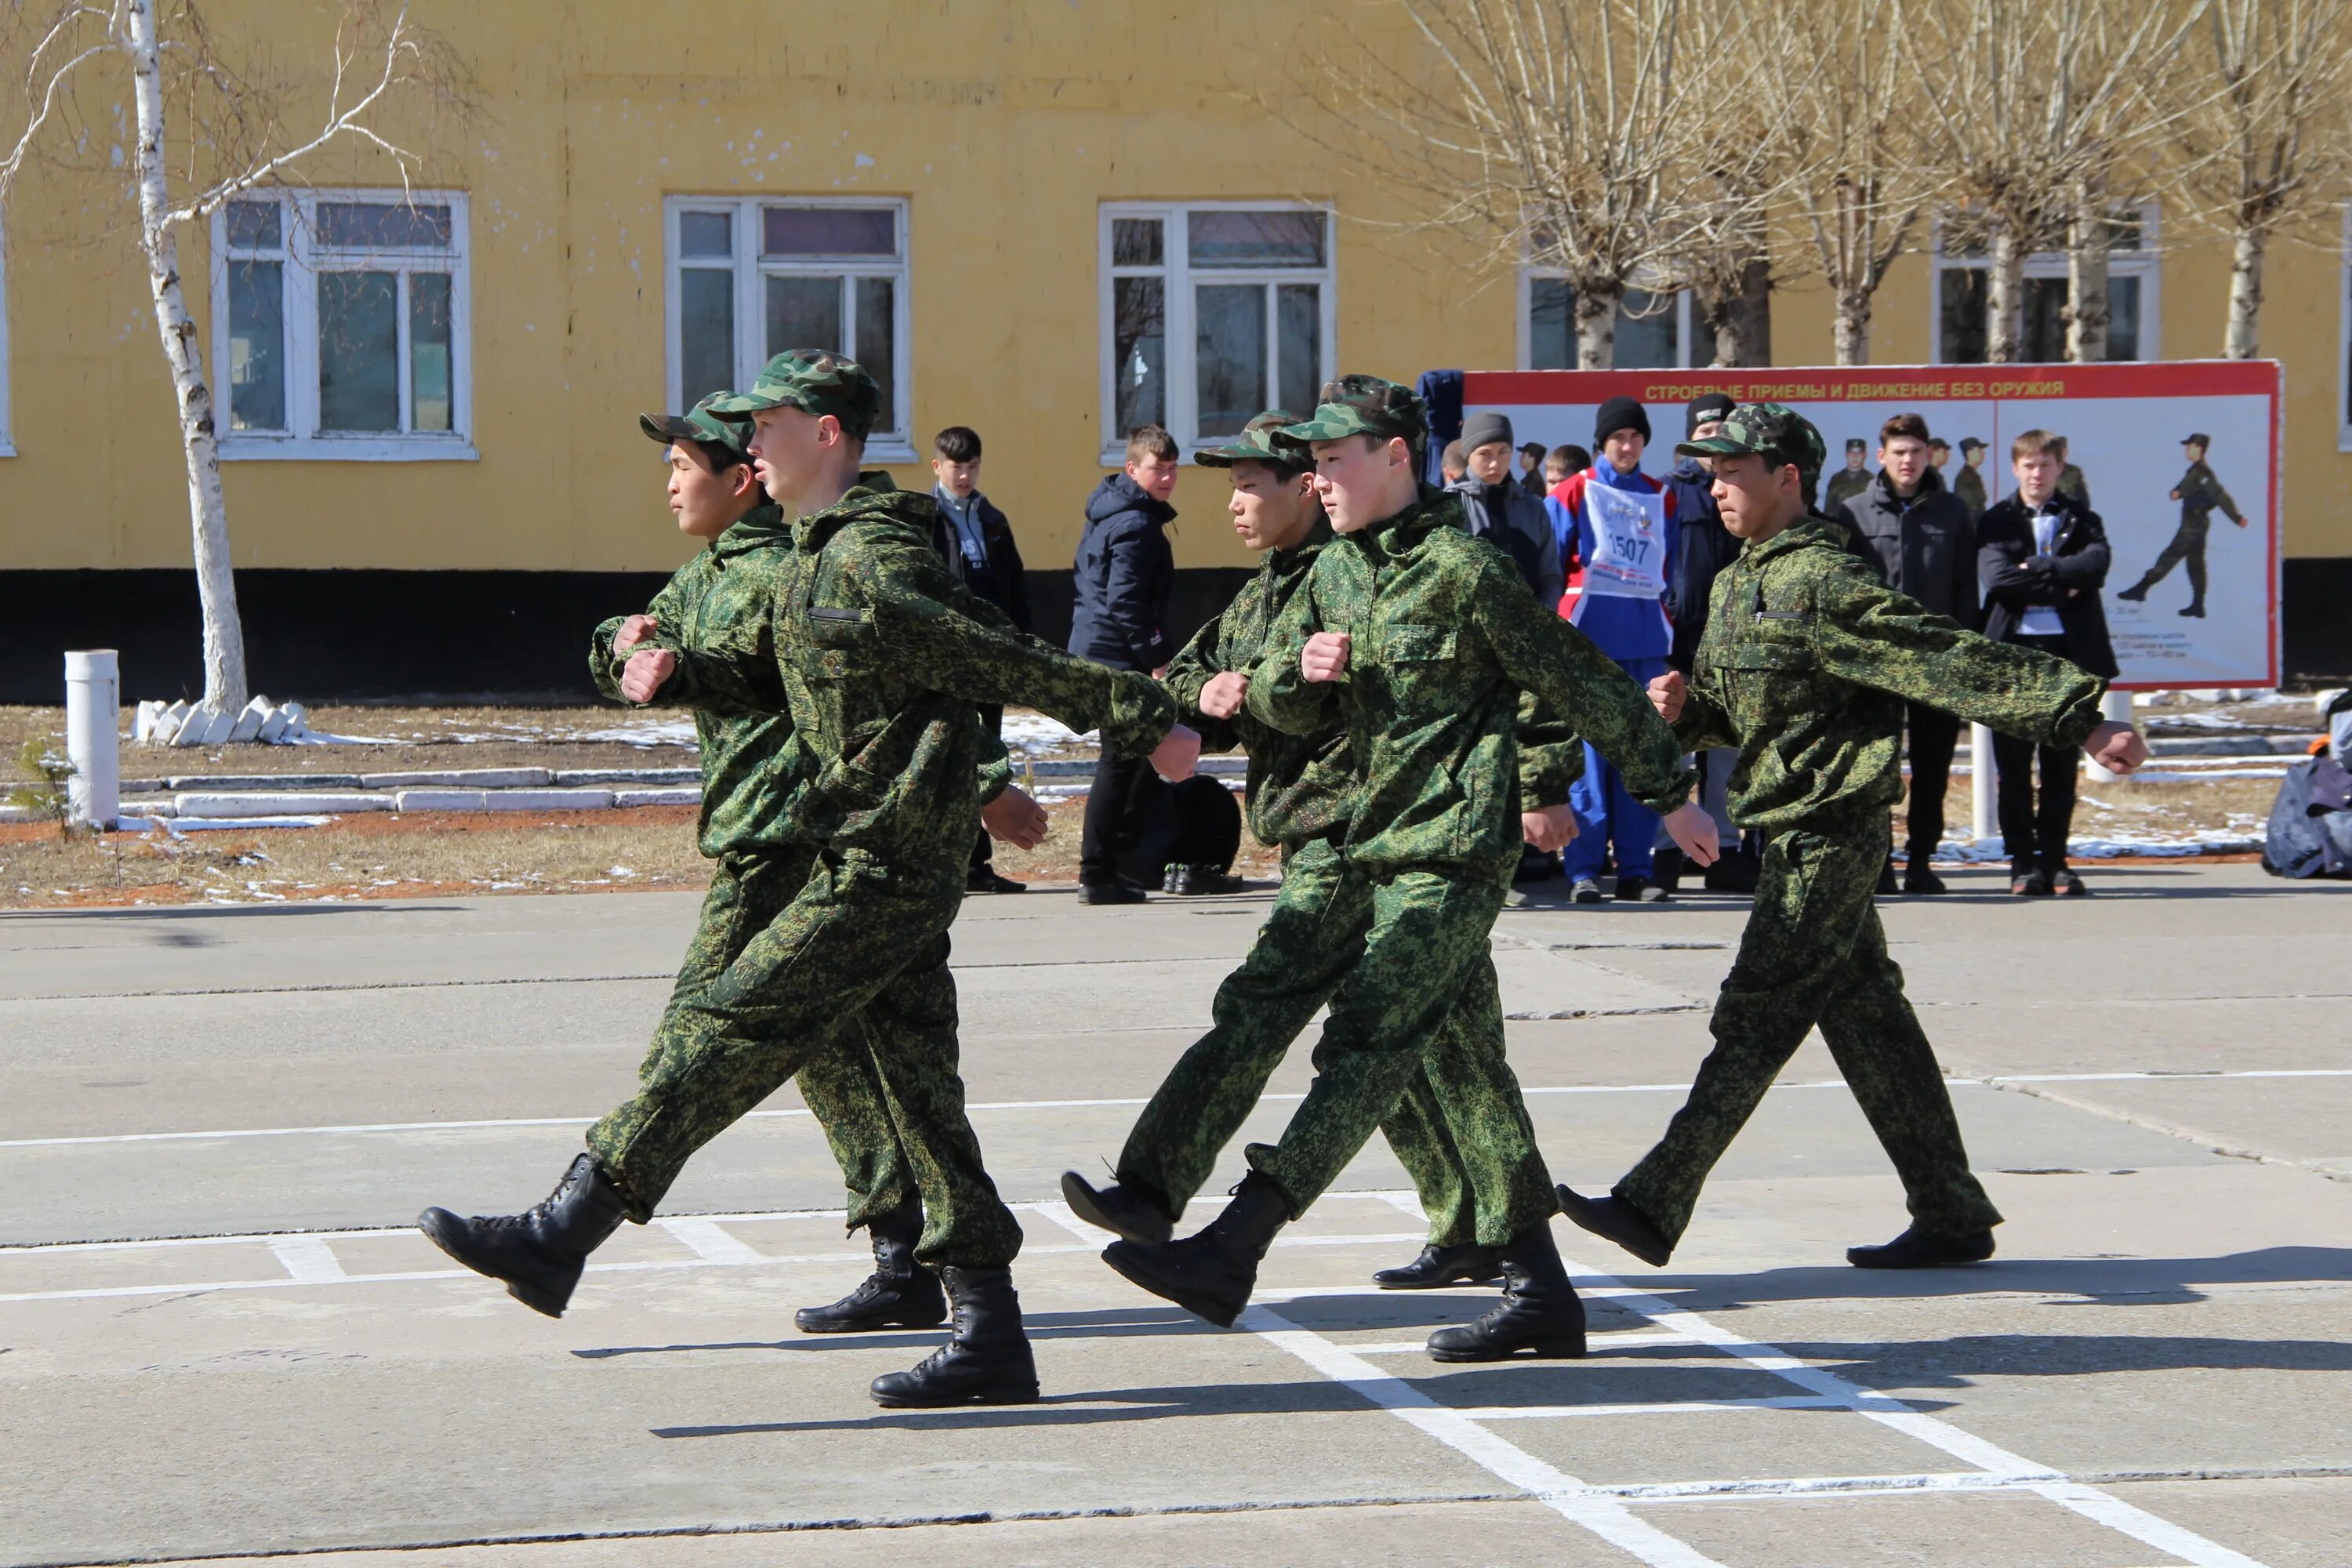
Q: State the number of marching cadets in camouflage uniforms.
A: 5